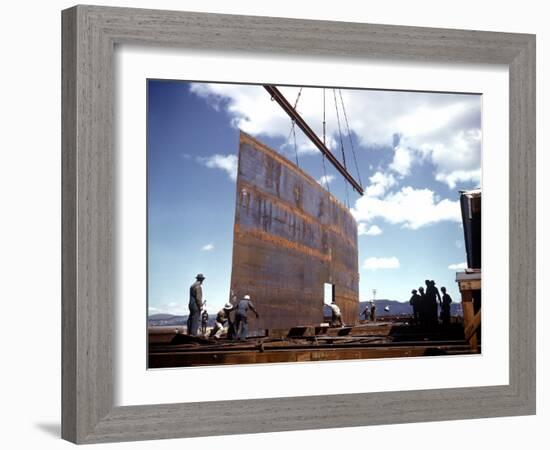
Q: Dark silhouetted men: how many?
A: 5